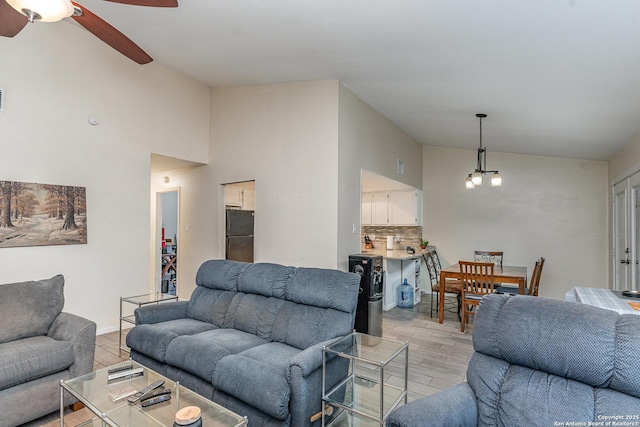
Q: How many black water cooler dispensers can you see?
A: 1